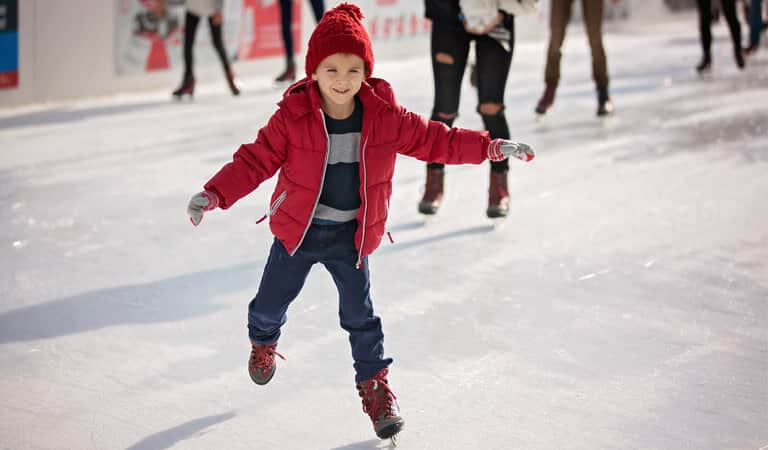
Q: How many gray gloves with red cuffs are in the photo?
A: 2